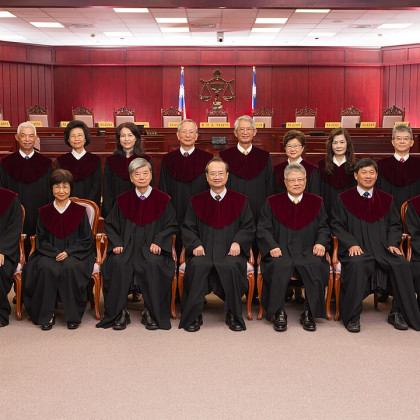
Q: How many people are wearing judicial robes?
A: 15